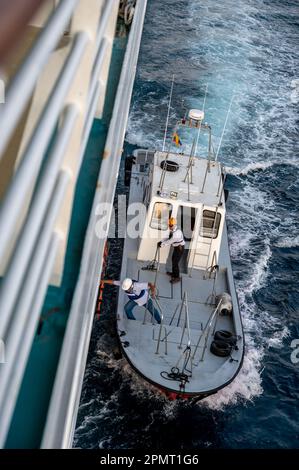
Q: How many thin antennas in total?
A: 3